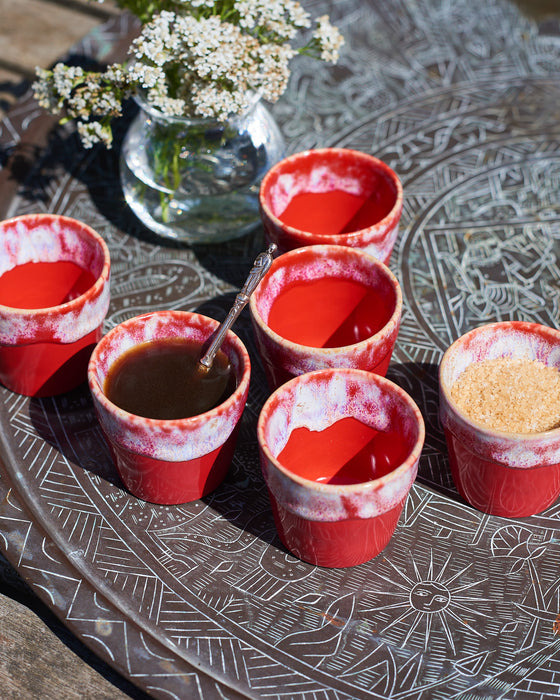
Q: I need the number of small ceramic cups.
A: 6